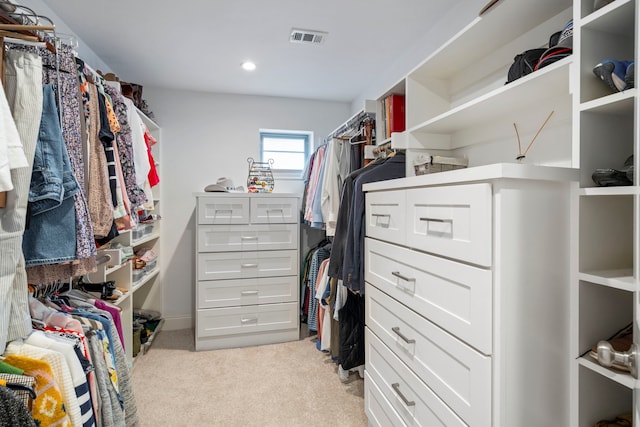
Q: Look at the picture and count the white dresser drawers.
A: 12